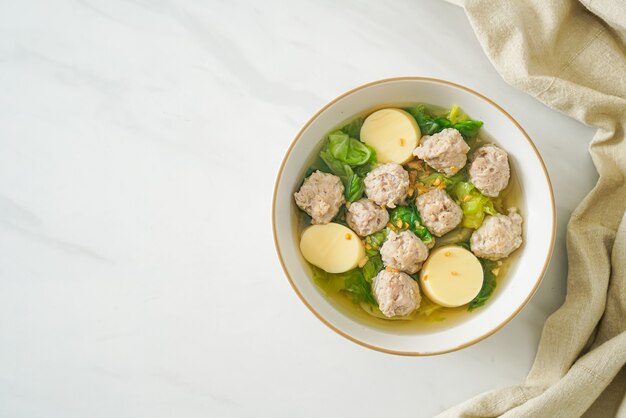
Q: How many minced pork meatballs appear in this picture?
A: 9